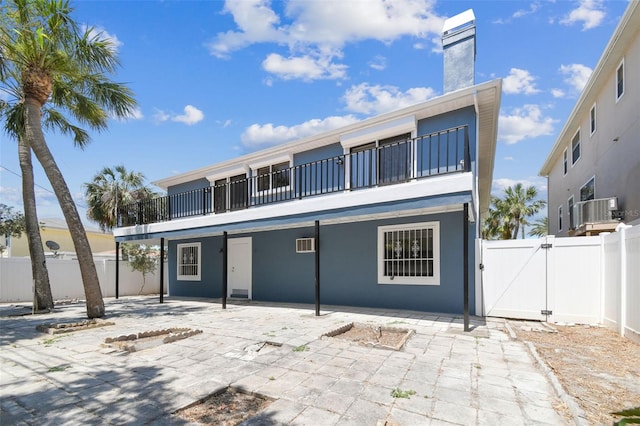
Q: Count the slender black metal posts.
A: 5